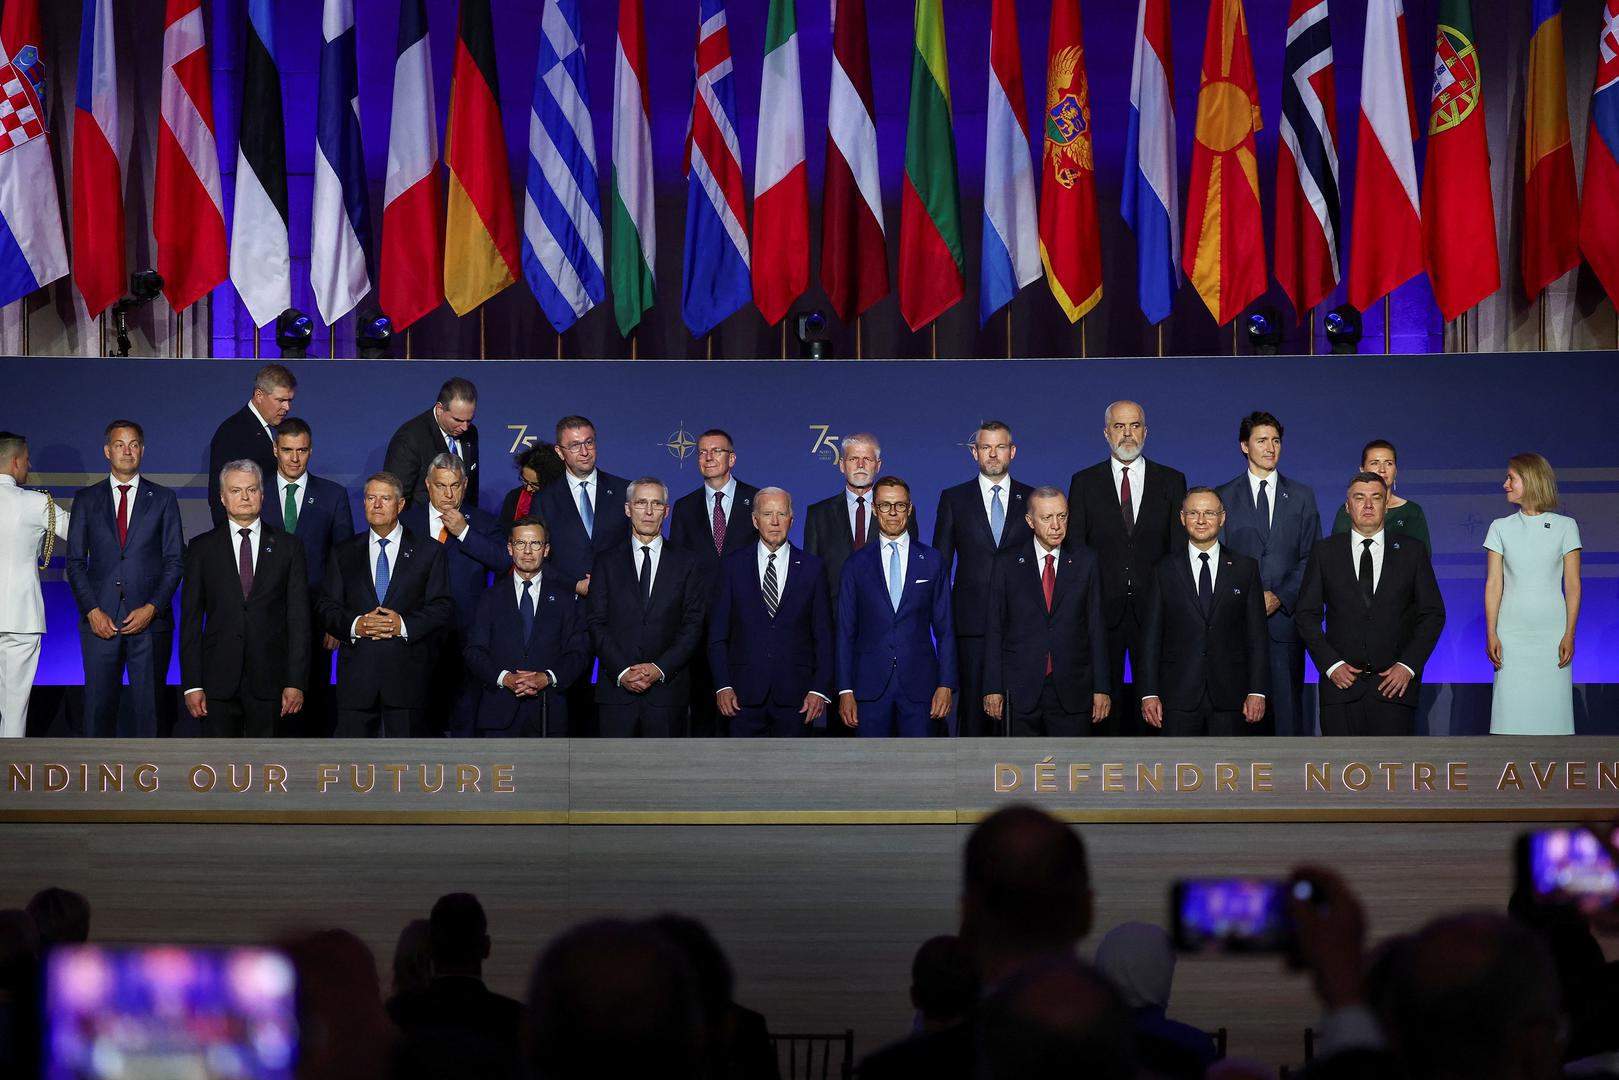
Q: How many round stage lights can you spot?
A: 5